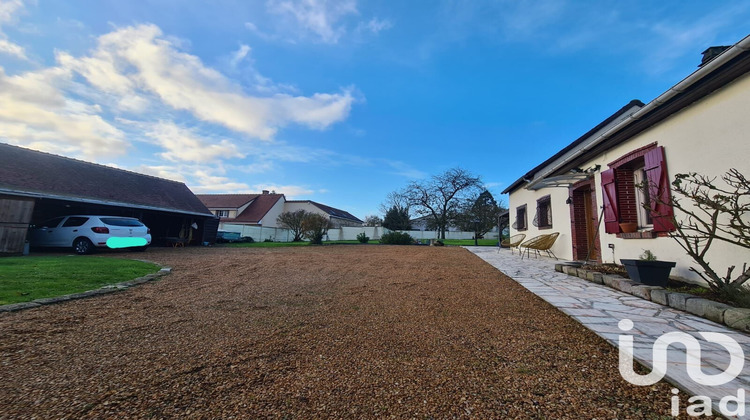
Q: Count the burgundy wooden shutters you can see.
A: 2